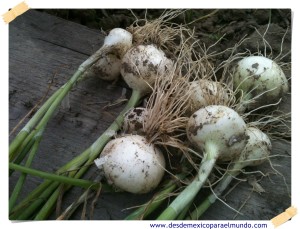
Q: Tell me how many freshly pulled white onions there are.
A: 9